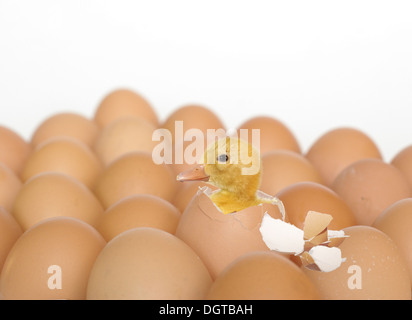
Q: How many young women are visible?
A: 0